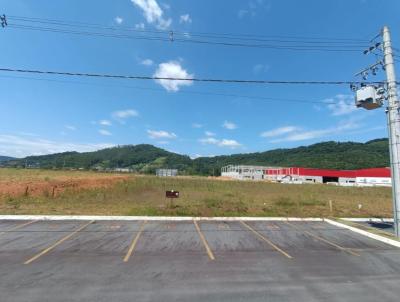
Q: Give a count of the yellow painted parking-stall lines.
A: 6